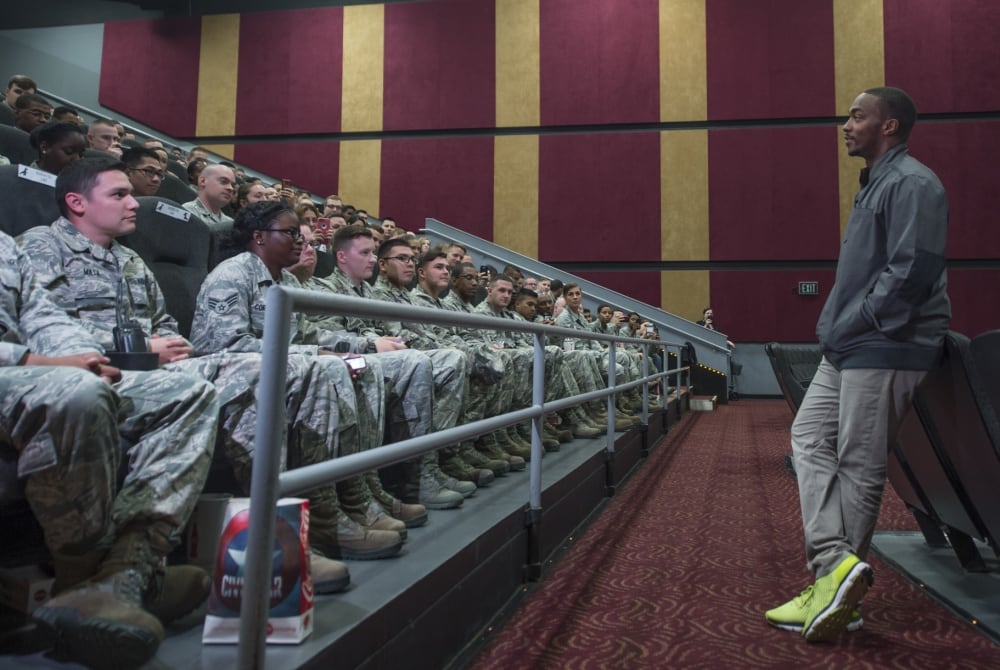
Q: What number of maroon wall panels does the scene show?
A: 14